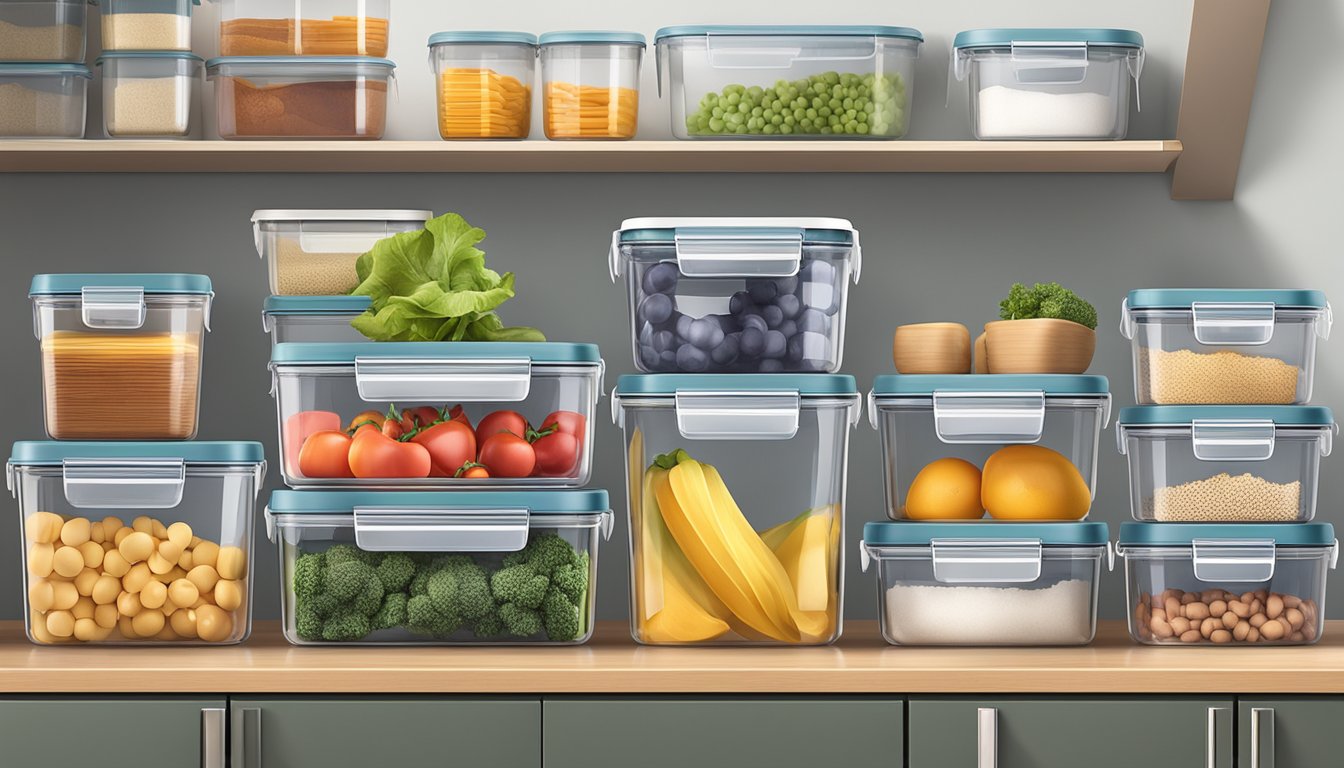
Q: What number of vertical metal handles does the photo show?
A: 5